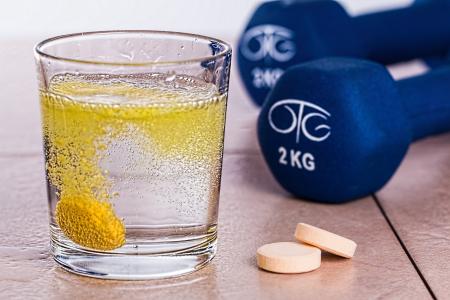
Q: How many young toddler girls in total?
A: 0